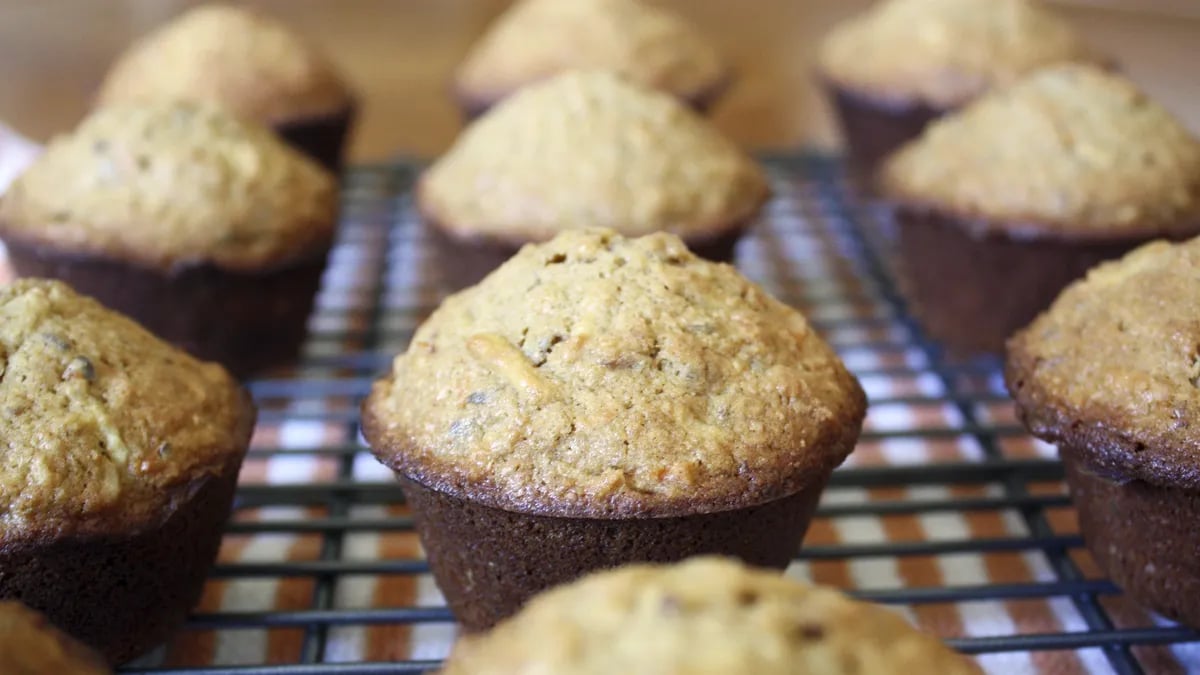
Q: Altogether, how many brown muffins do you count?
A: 11